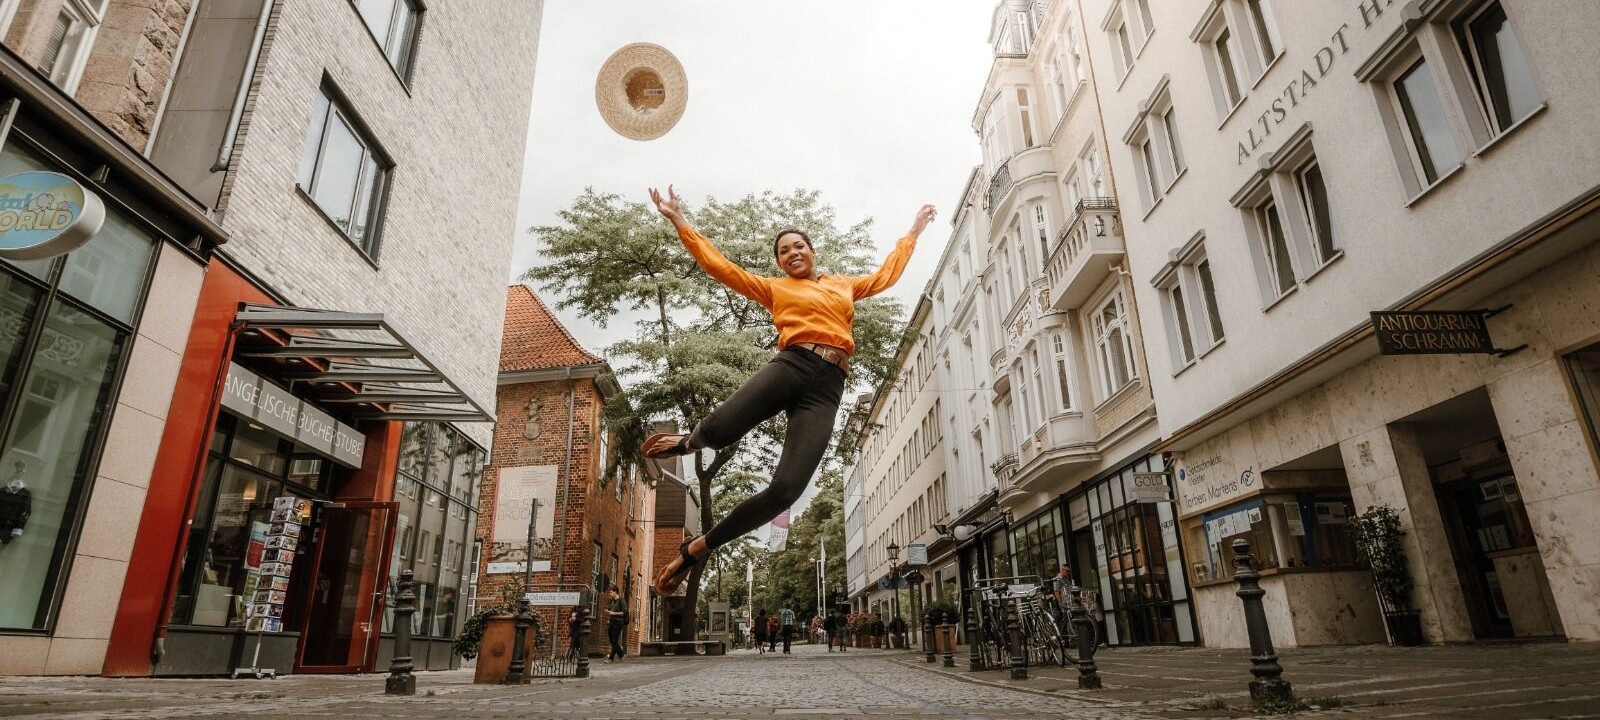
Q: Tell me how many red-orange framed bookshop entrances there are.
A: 1